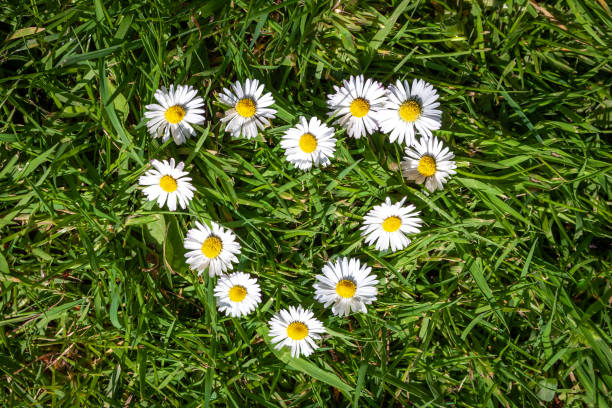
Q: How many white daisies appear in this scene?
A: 12